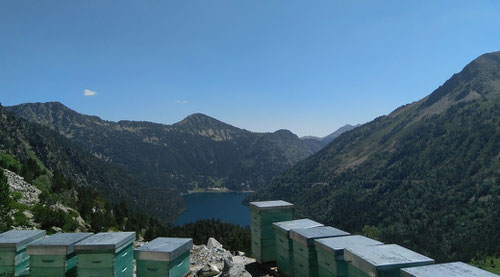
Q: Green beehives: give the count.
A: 10